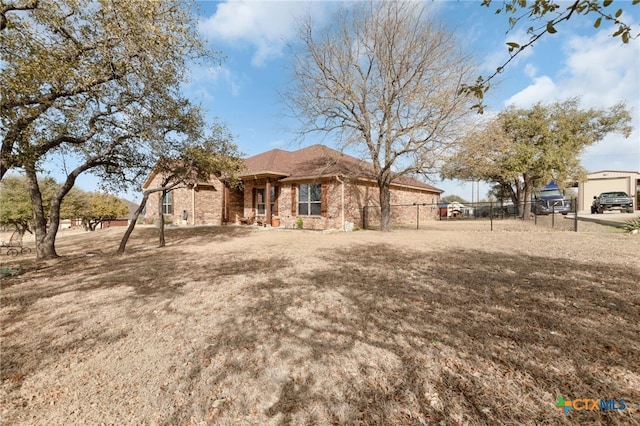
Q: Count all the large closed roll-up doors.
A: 1